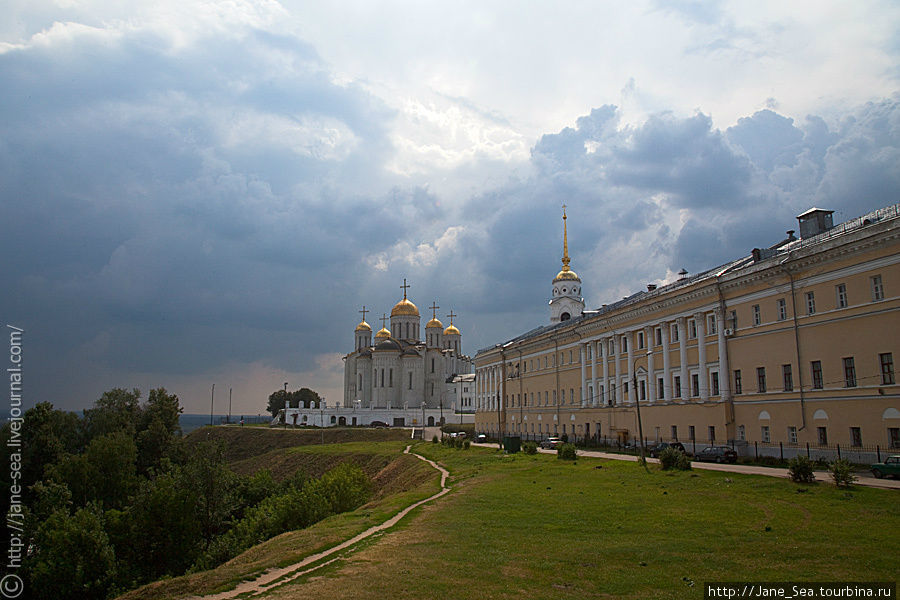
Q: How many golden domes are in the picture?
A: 6